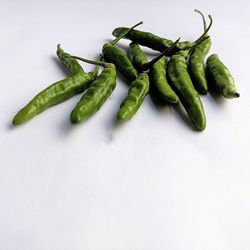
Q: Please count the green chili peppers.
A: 11